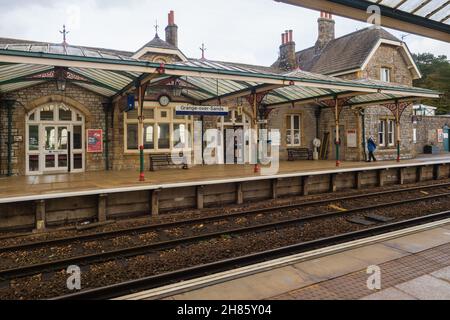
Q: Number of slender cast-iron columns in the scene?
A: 4